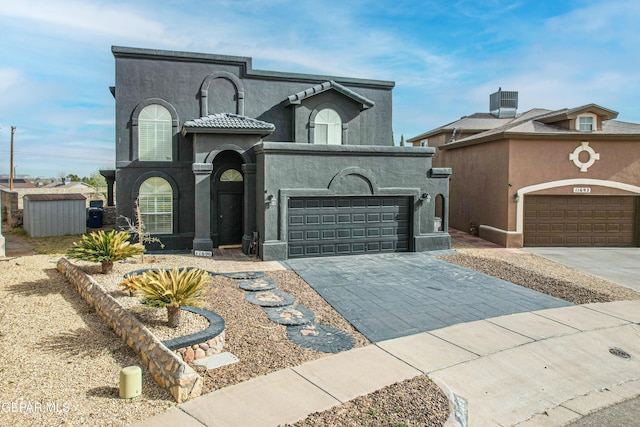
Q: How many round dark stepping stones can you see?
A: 5